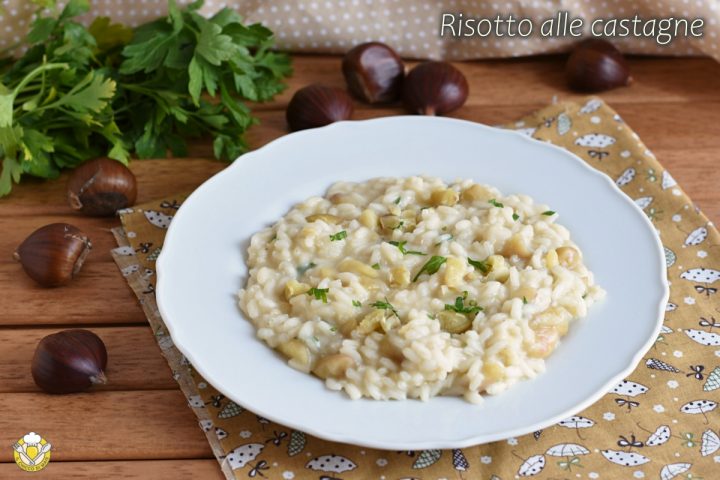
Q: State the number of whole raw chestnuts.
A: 7